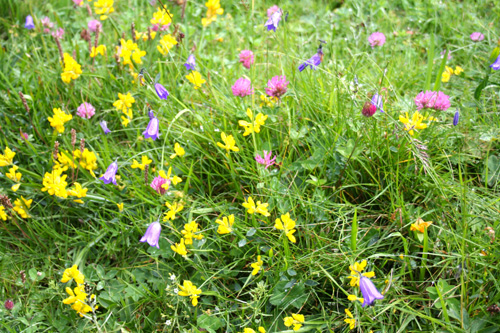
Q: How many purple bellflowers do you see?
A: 13